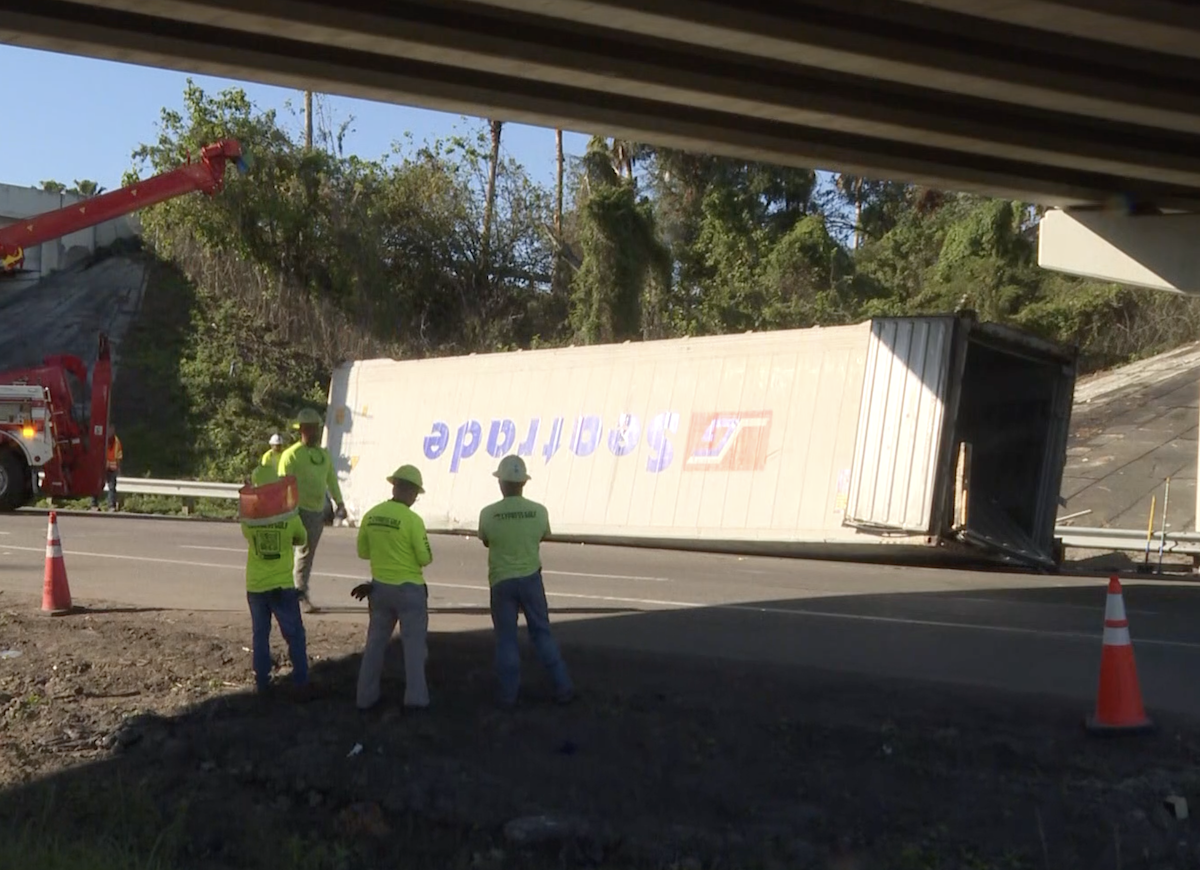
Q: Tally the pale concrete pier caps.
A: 1